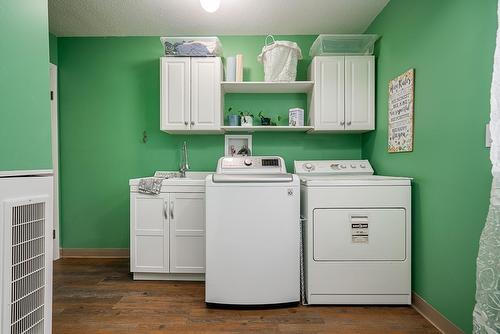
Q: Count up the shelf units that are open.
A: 2